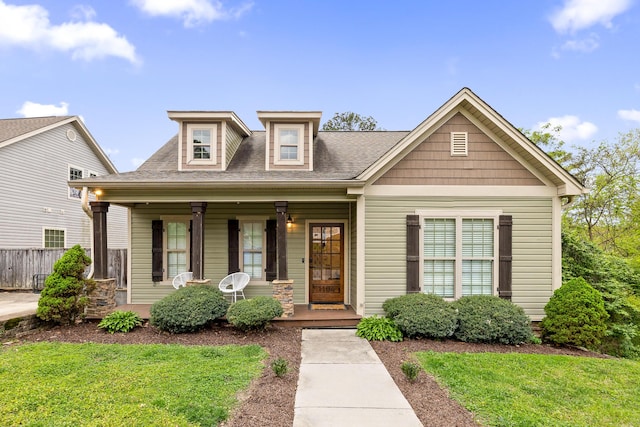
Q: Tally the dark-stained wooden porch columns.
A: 3